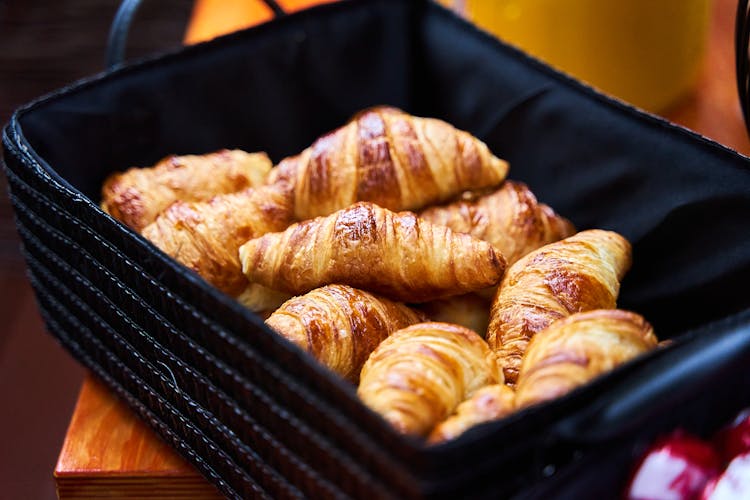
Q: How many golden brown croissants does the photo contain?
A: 10